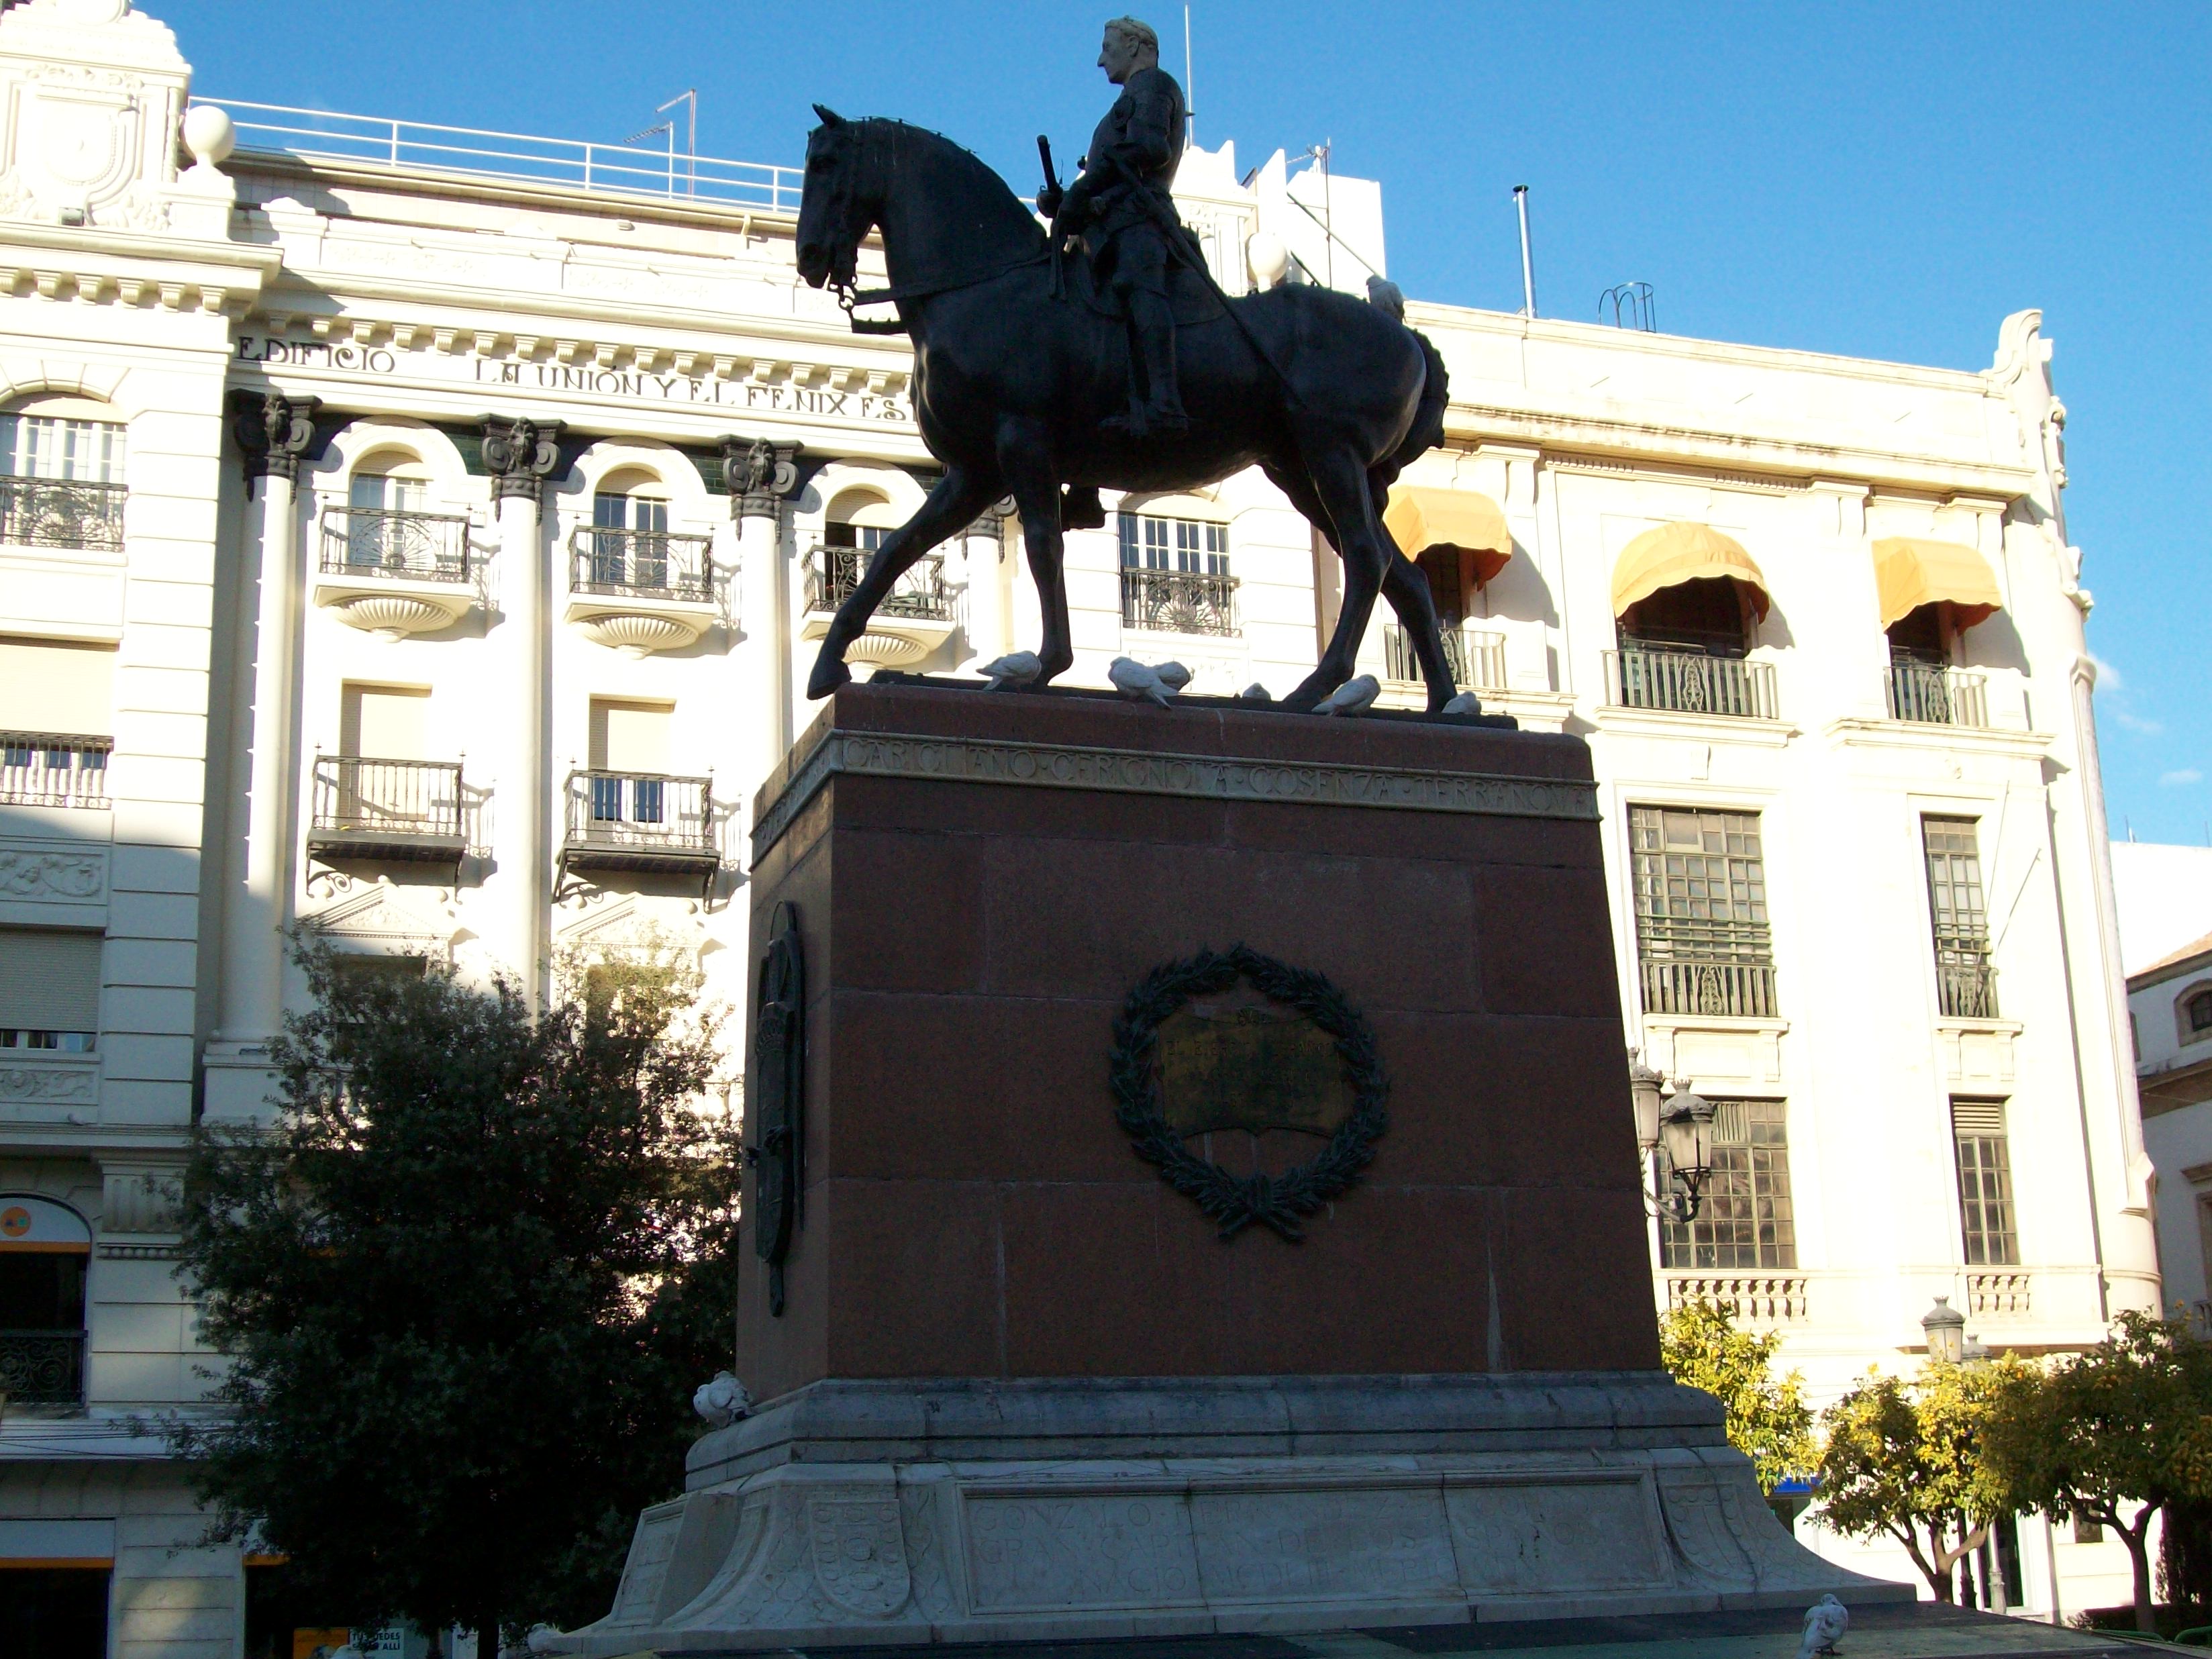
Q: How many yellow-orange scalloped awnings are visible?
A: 3